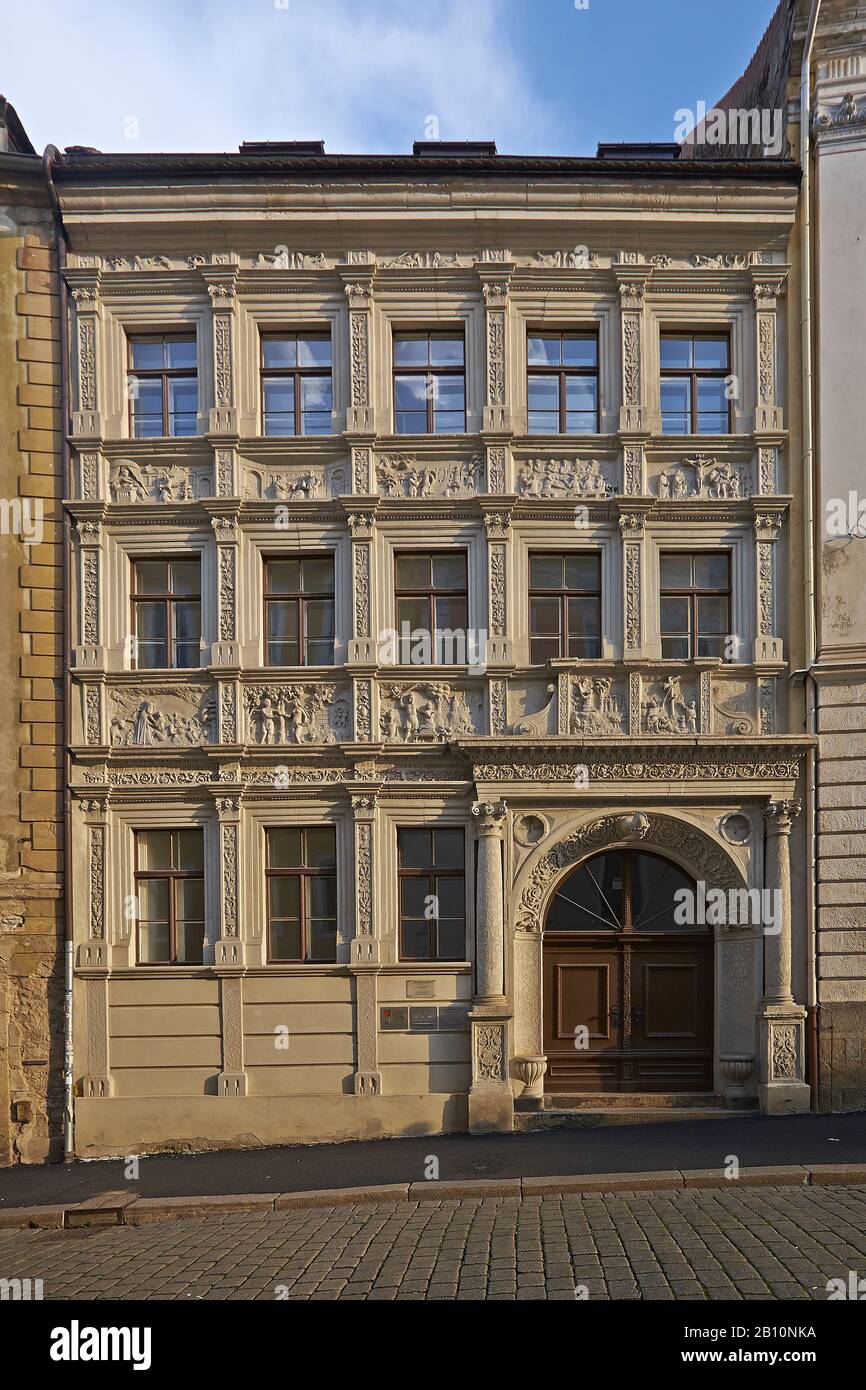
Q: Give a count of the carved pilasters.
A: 15